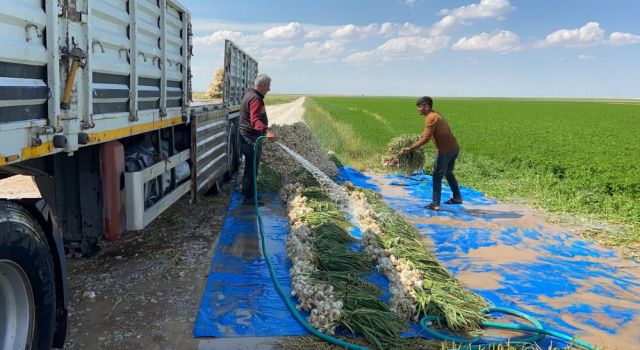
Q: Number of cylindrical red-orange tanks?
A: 1